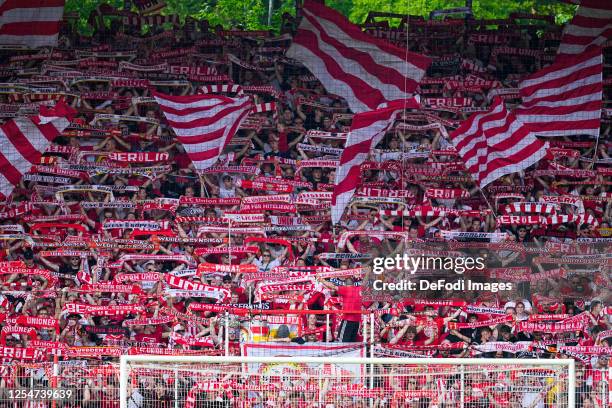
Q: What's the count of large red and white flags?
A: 8